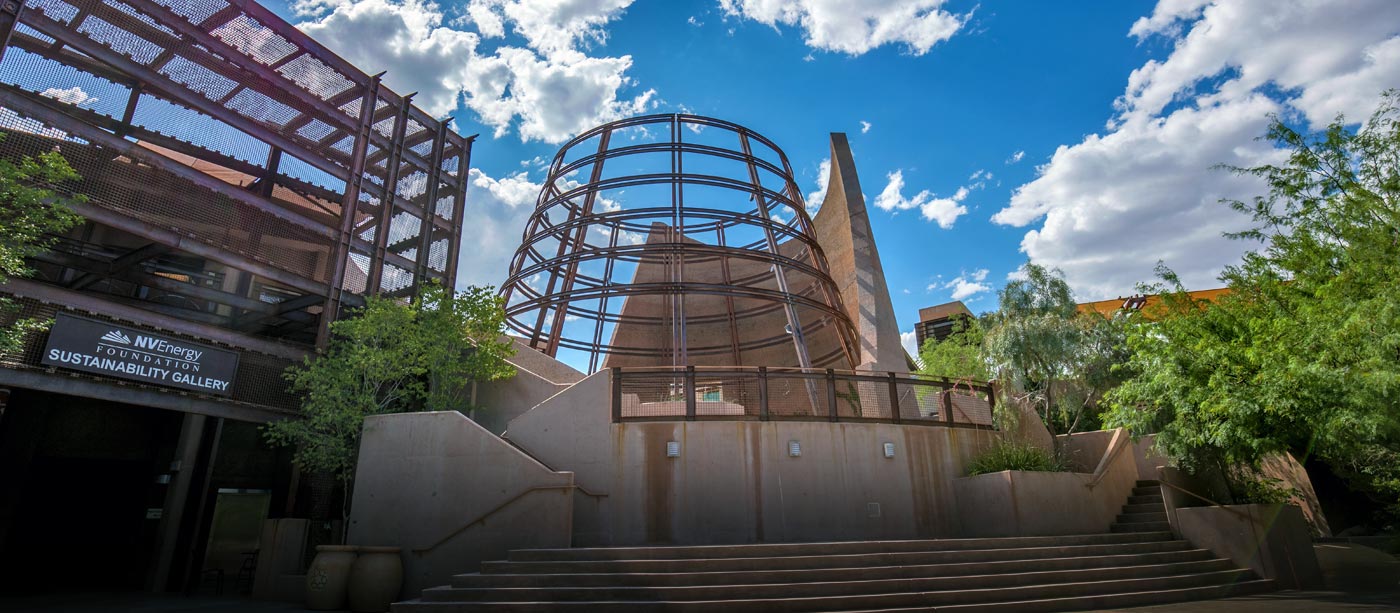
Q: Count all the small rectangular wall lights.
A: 3